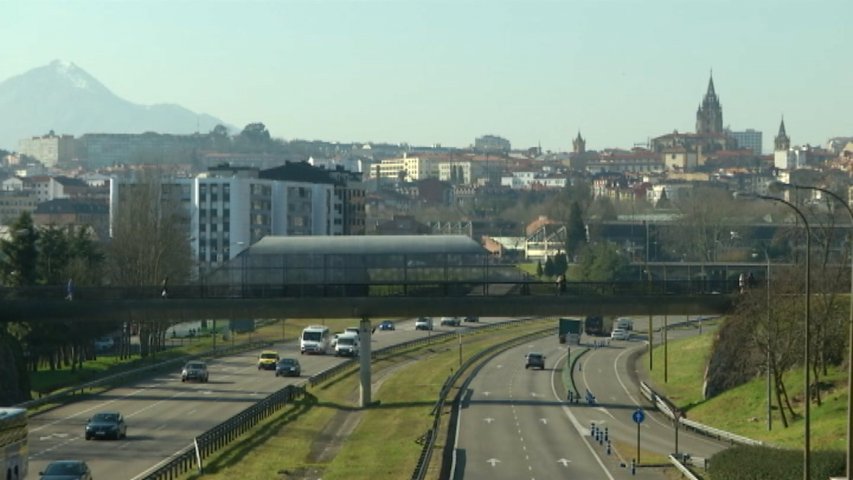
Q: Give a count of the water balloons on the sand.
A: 0